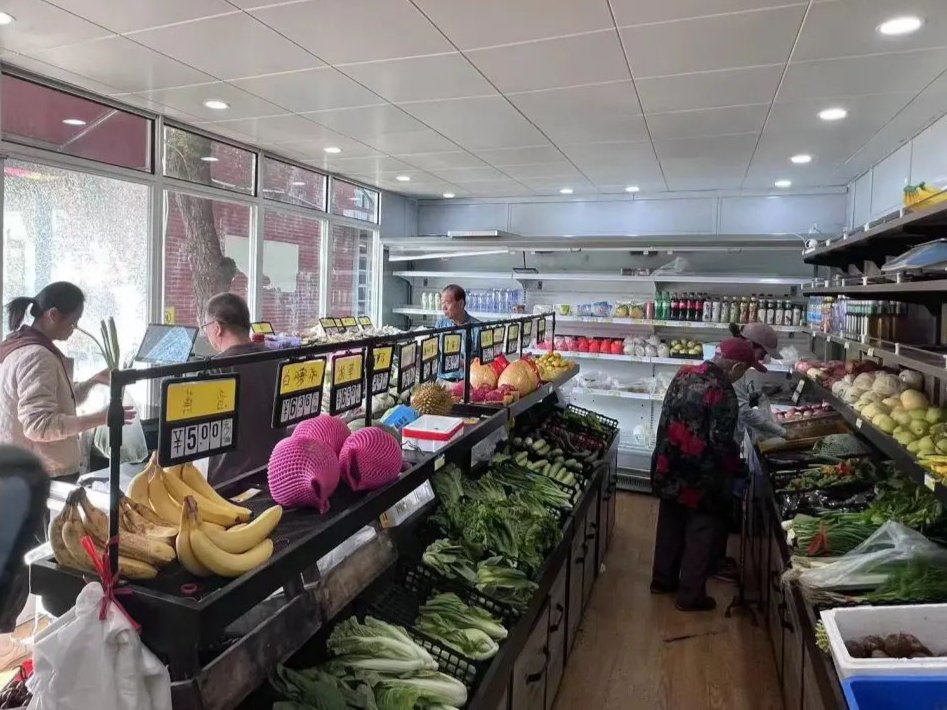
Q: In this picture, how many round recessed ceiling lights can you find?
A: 11